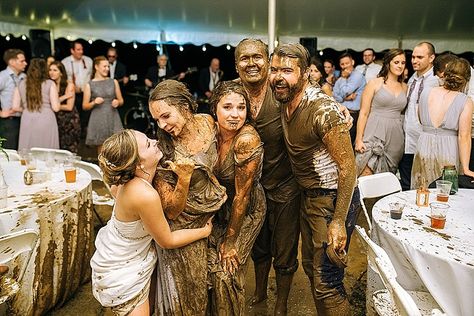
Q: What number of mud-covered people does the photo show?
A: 4